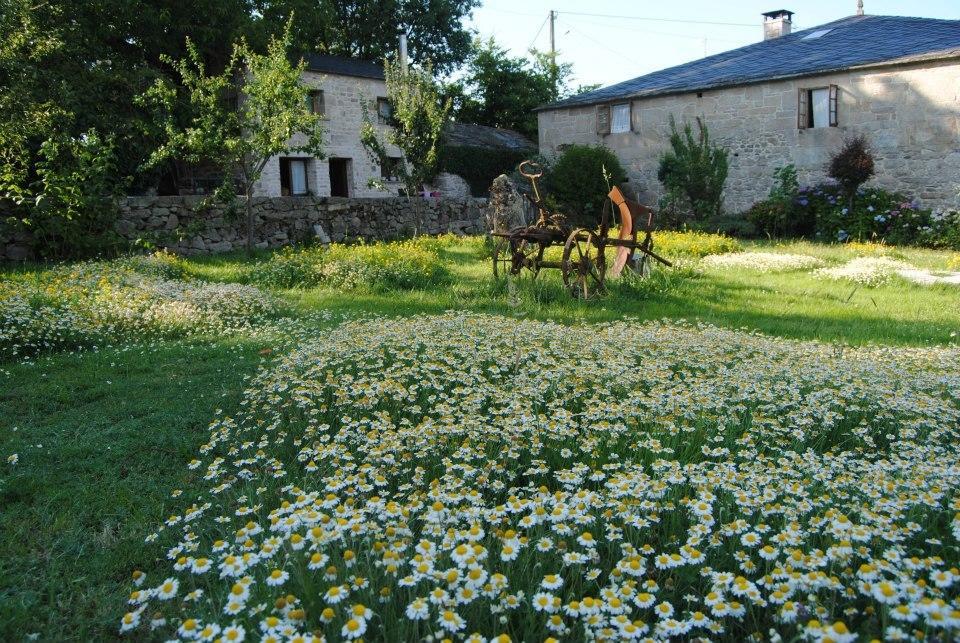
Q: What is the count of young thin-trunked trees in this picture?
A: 2